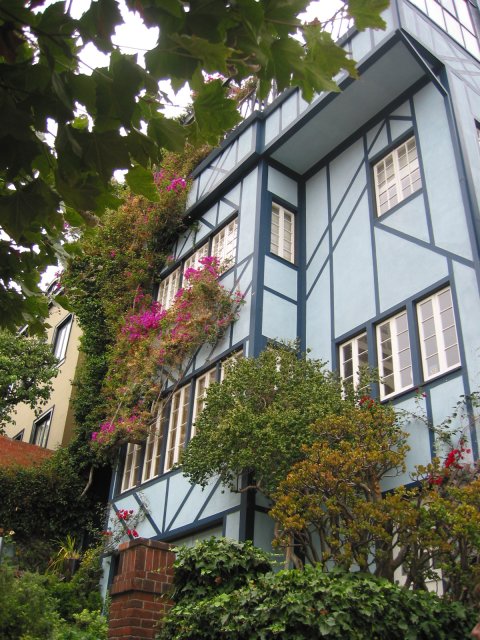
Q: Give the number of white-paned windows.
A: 13